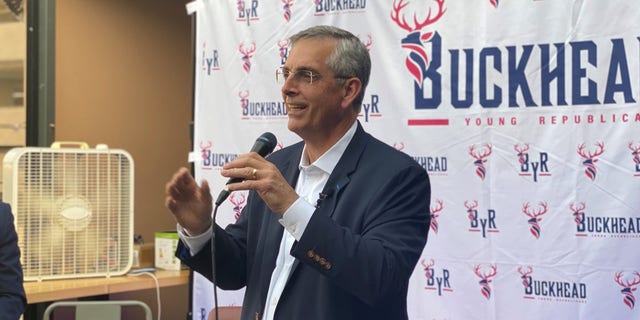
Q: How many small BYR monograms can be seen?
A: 6